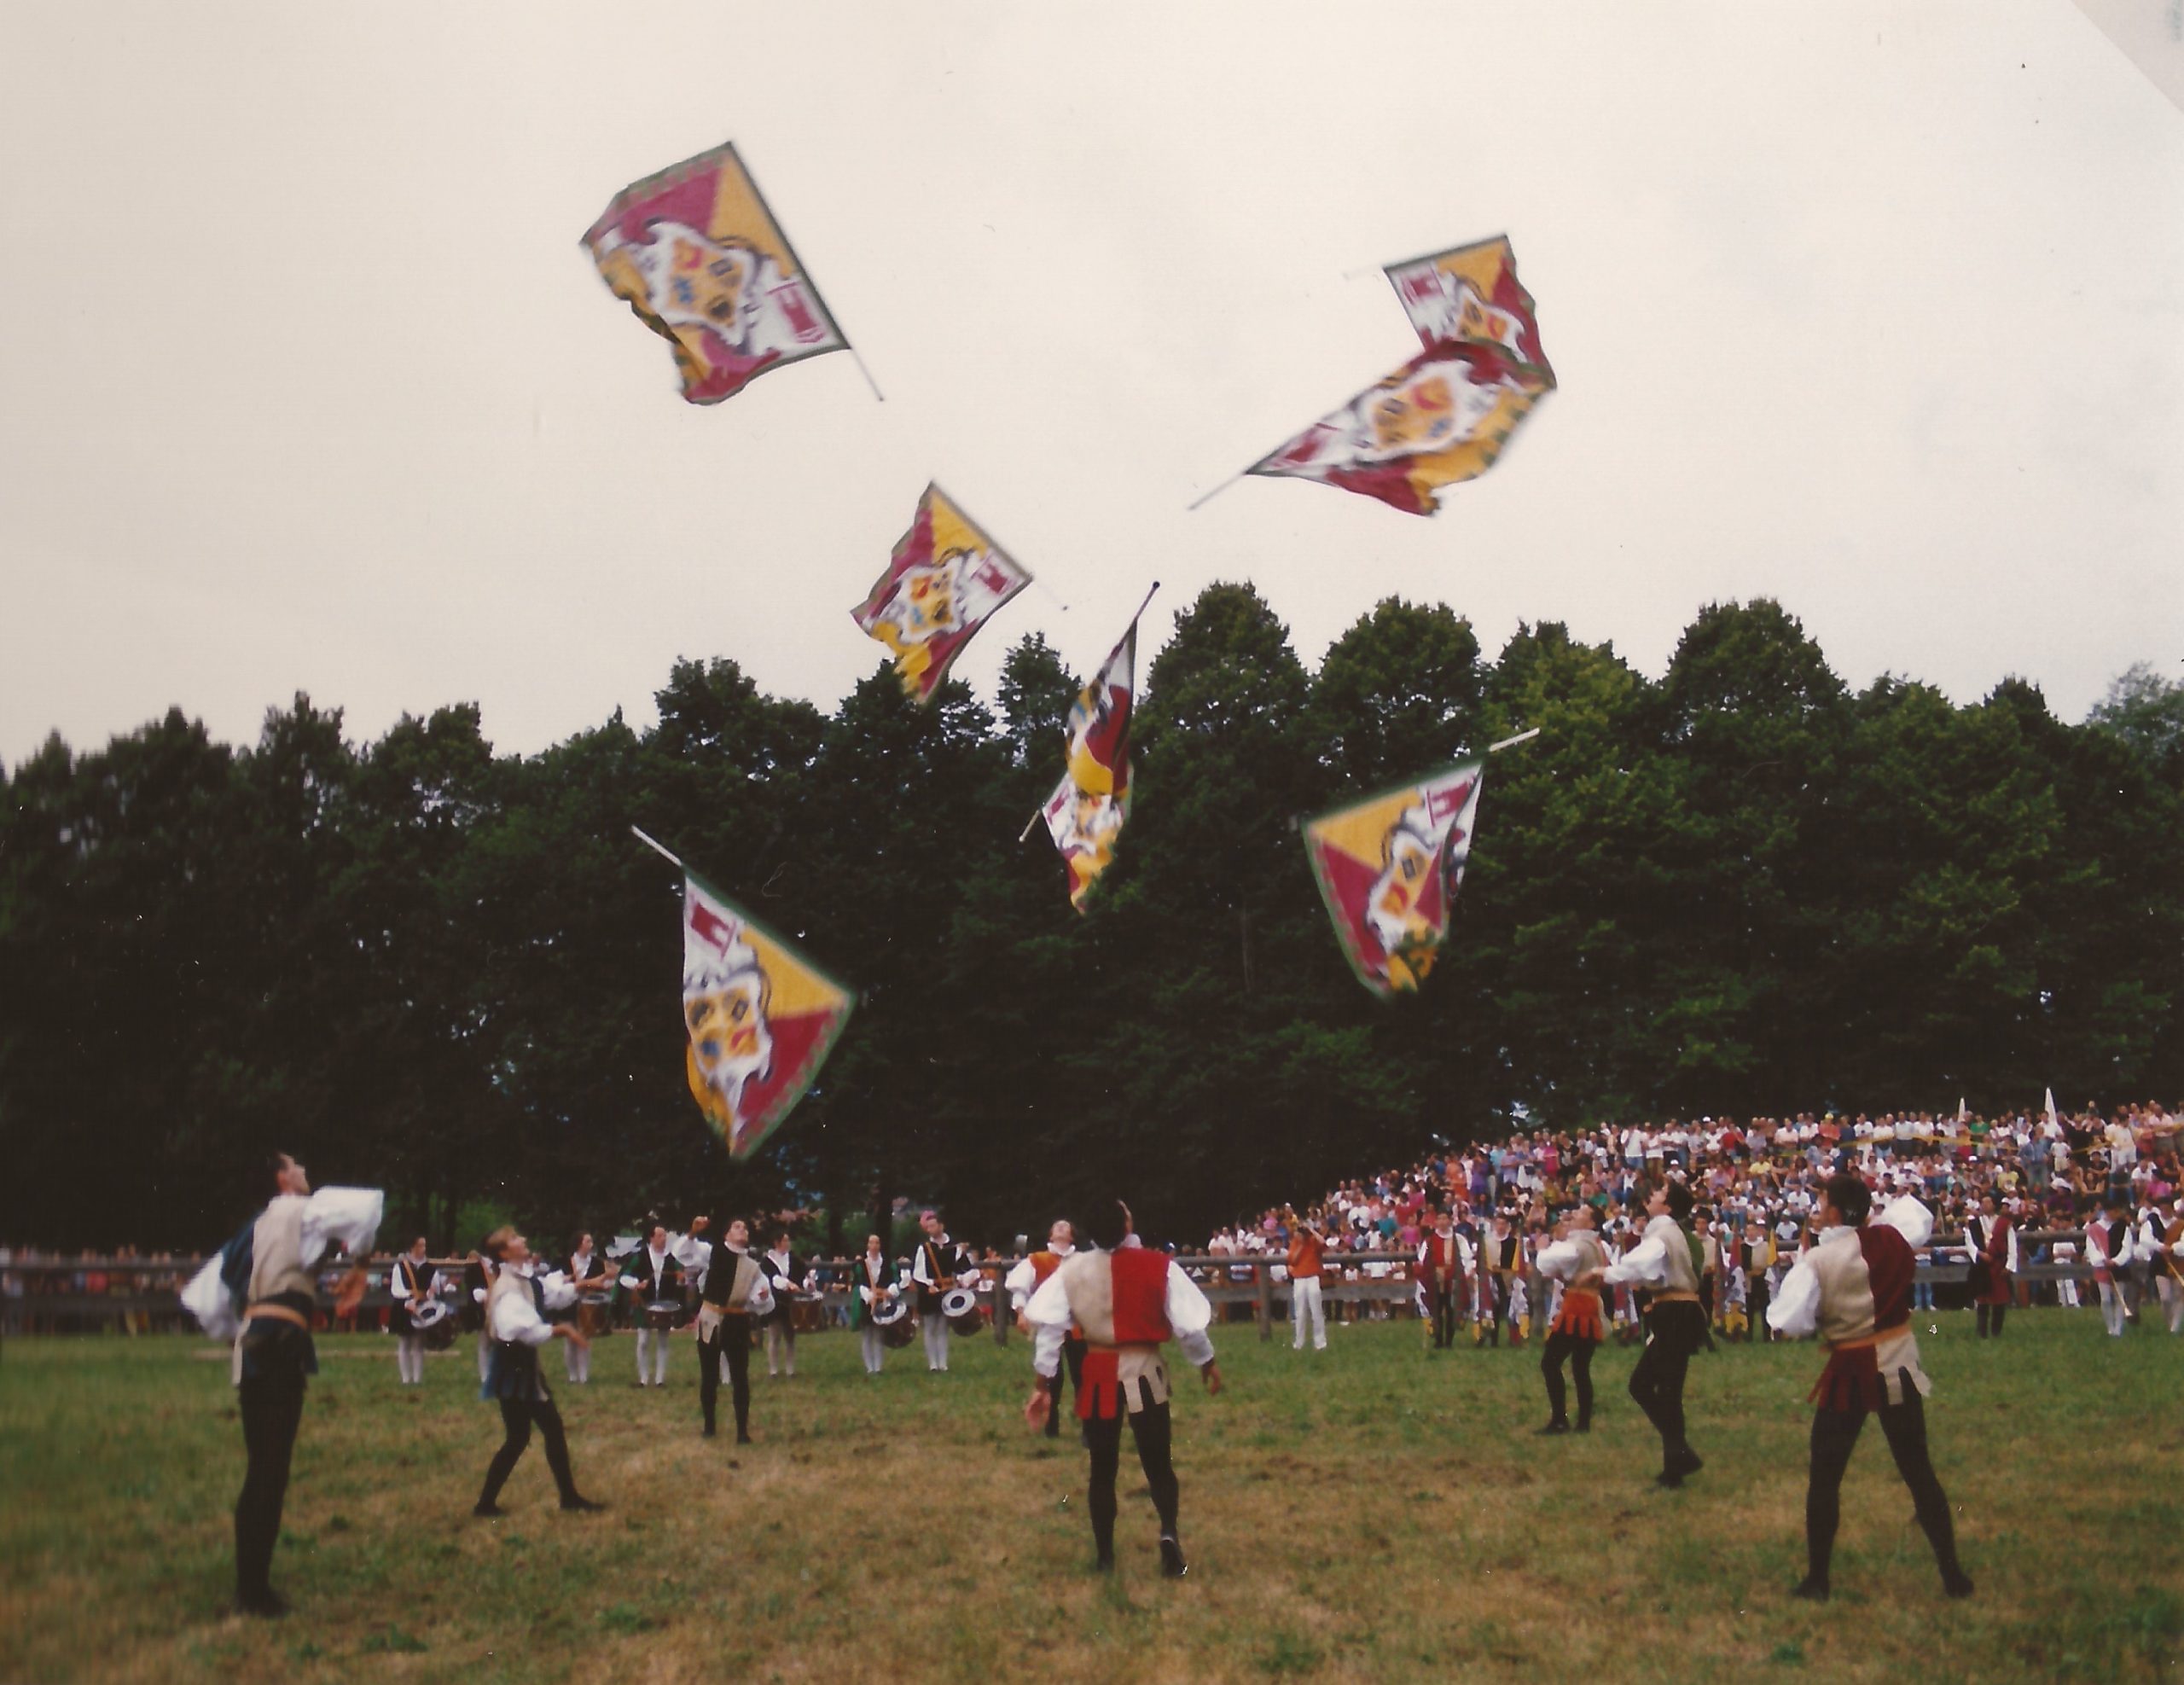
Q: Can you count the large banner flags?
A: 8